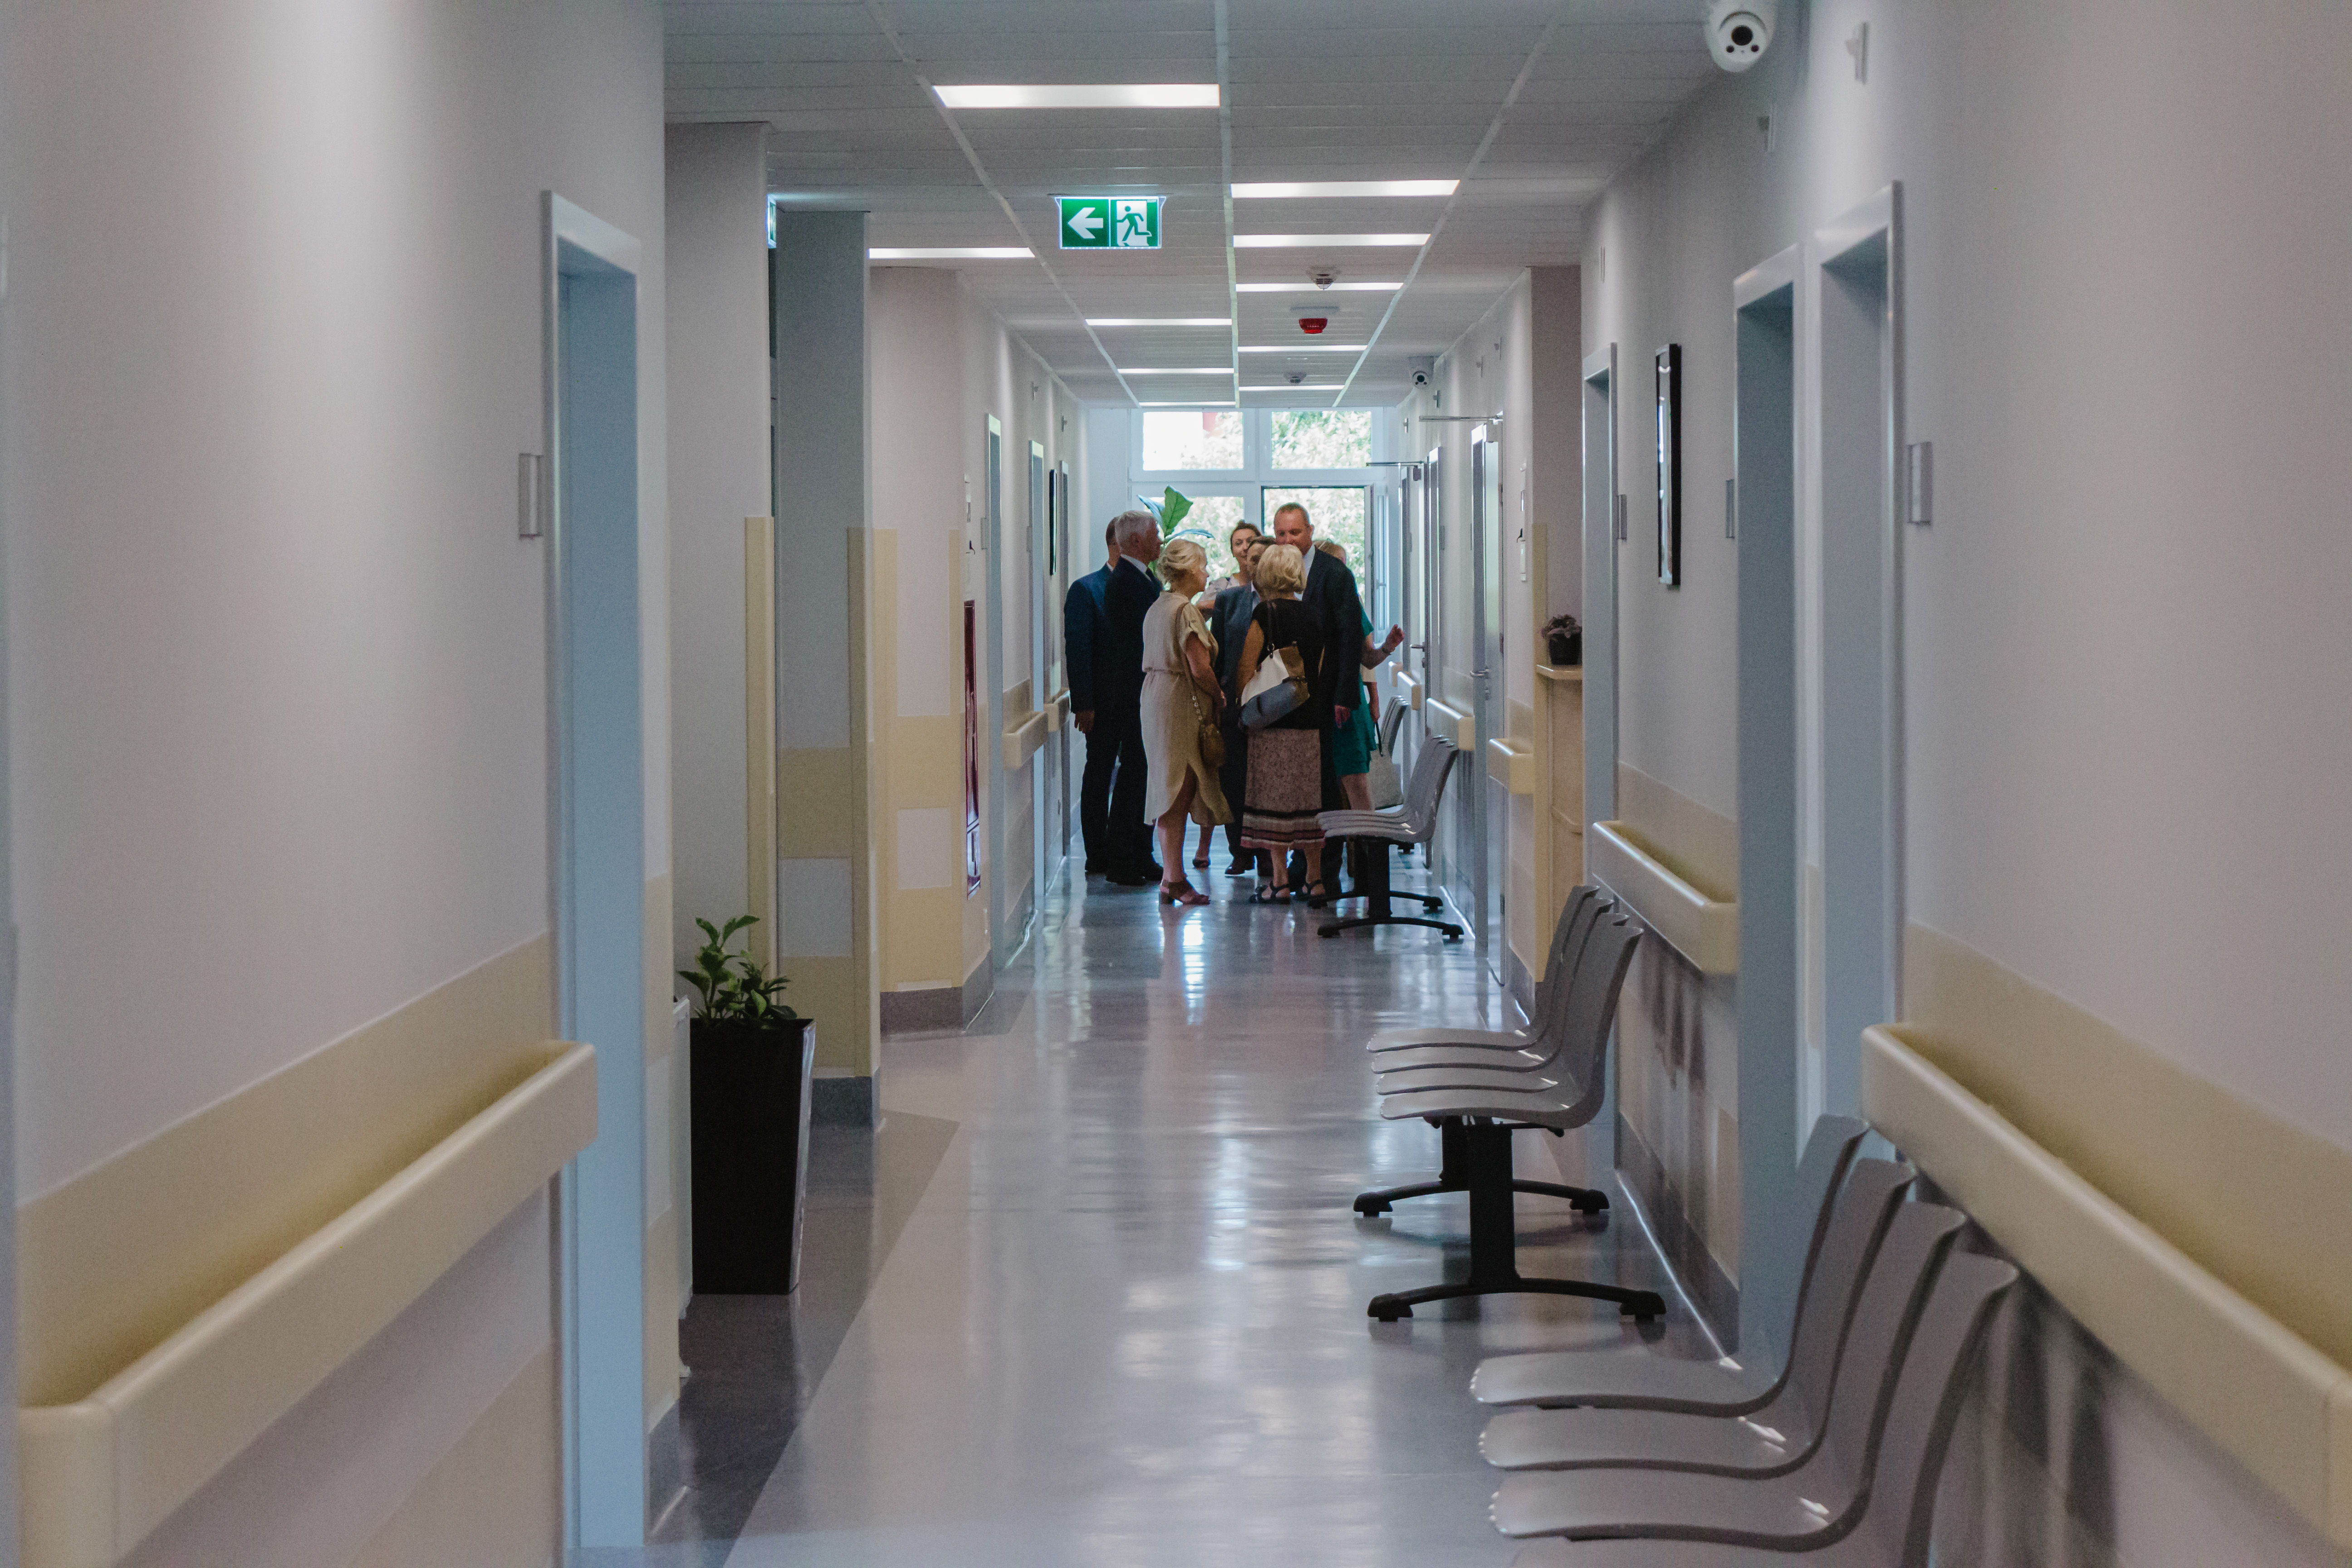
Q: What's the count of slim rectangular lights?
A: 10